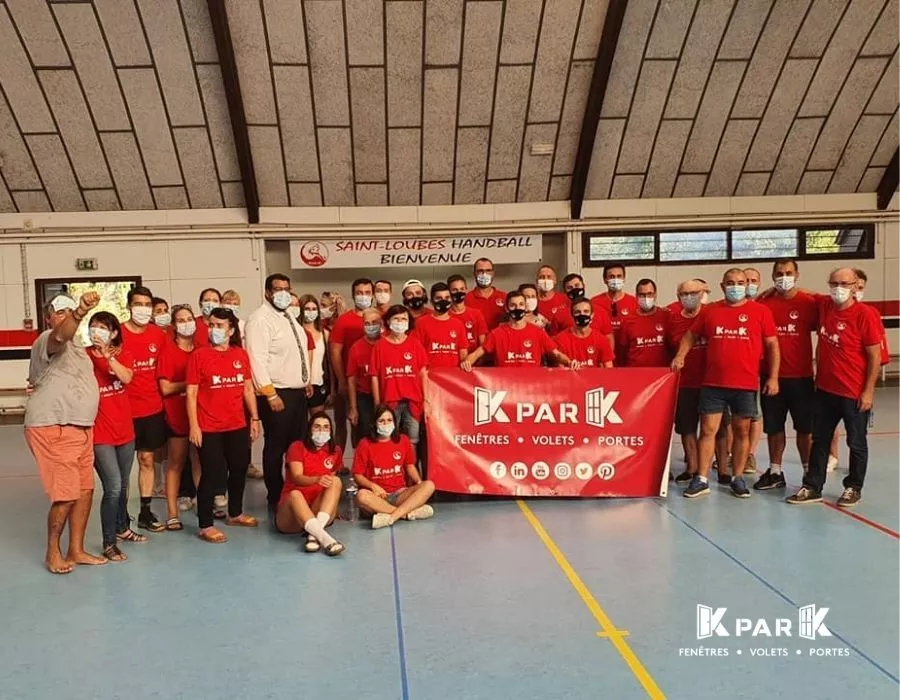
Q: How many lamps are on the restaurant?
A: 0